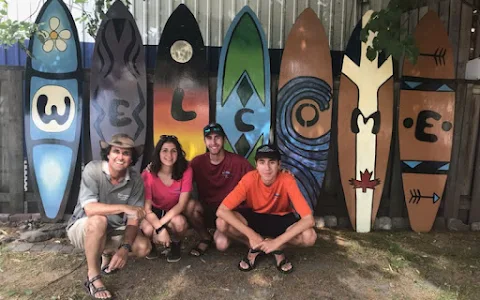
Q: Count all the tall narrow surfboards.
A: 7